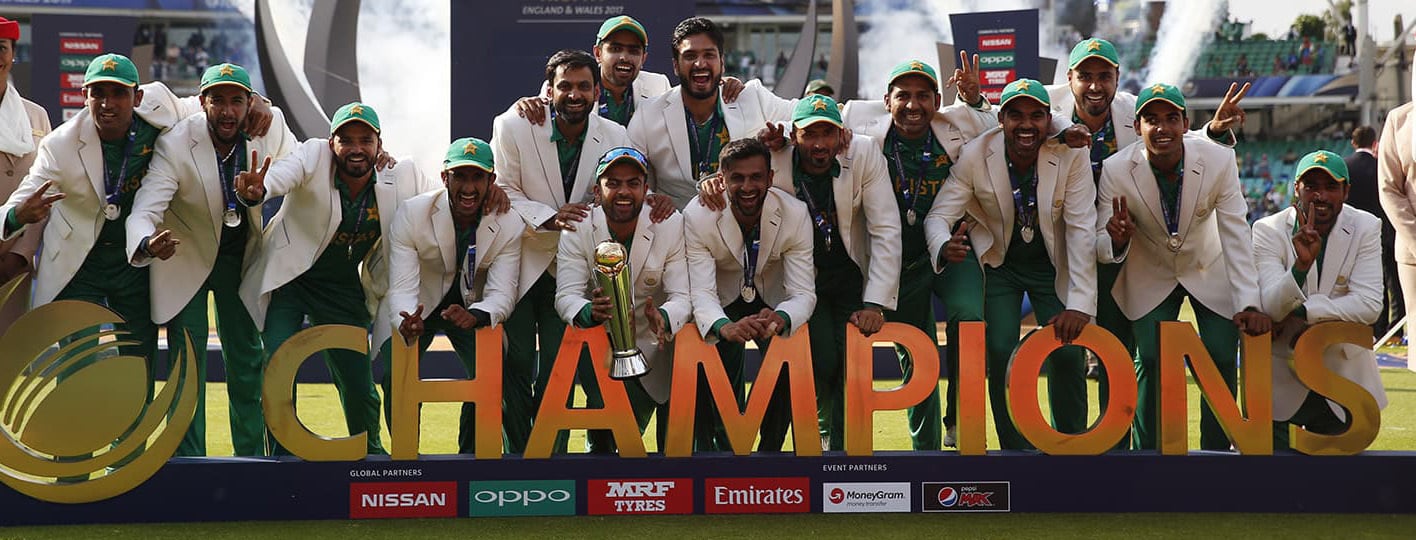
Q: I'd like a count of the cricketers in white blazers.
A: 15